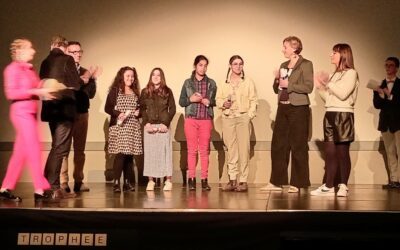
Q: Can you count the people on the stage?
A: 10